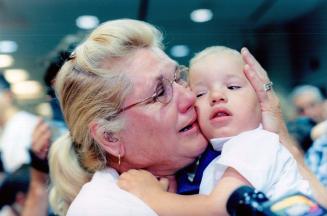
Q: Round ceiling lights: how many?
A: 7